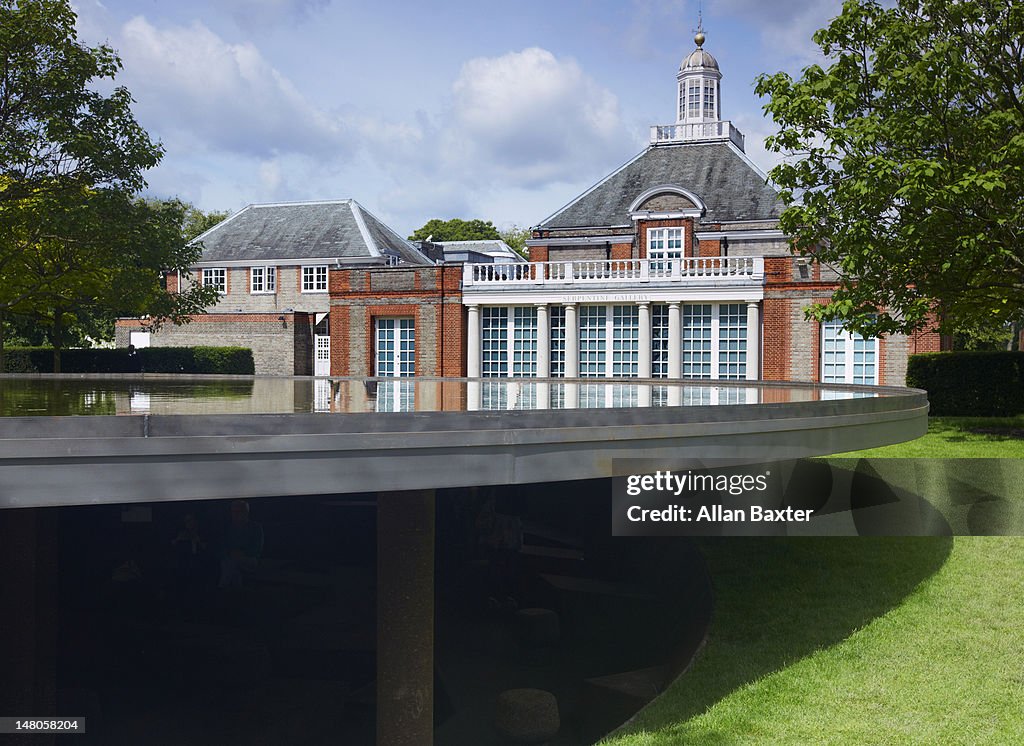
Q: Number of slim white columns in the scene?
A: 6